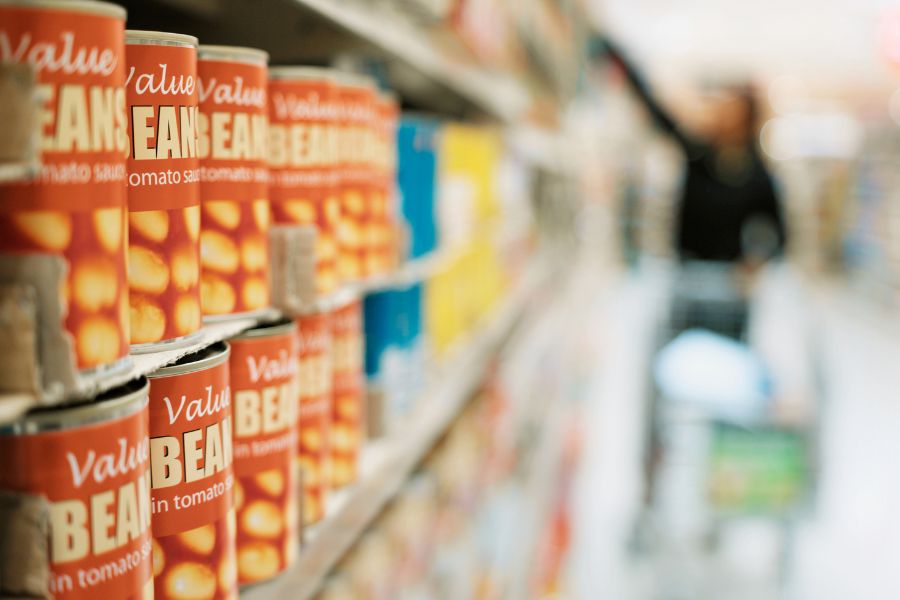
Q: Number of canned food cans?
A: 11